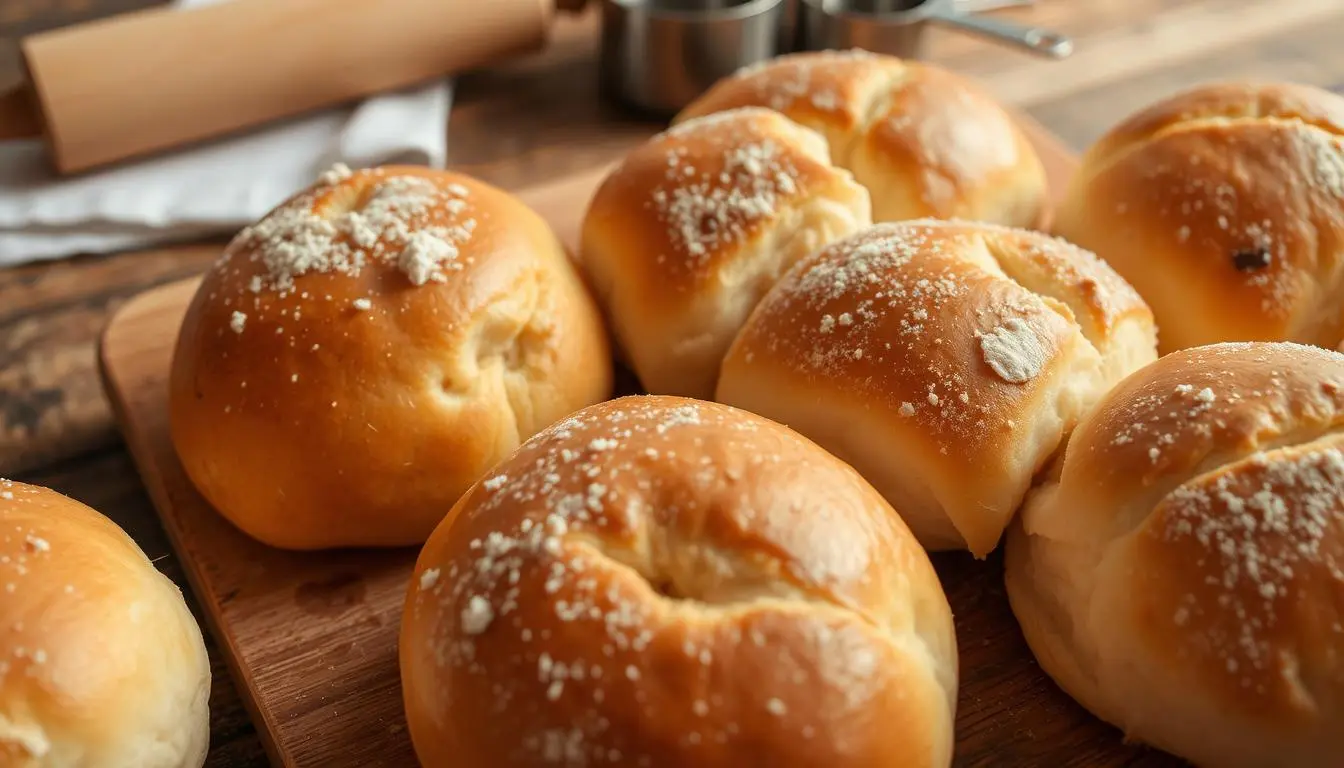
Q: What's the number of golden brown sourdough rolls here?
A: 8